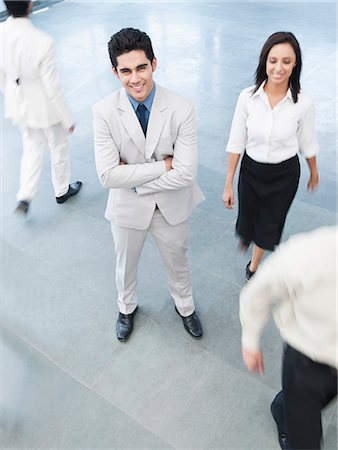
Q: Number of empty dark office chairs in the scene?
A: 0